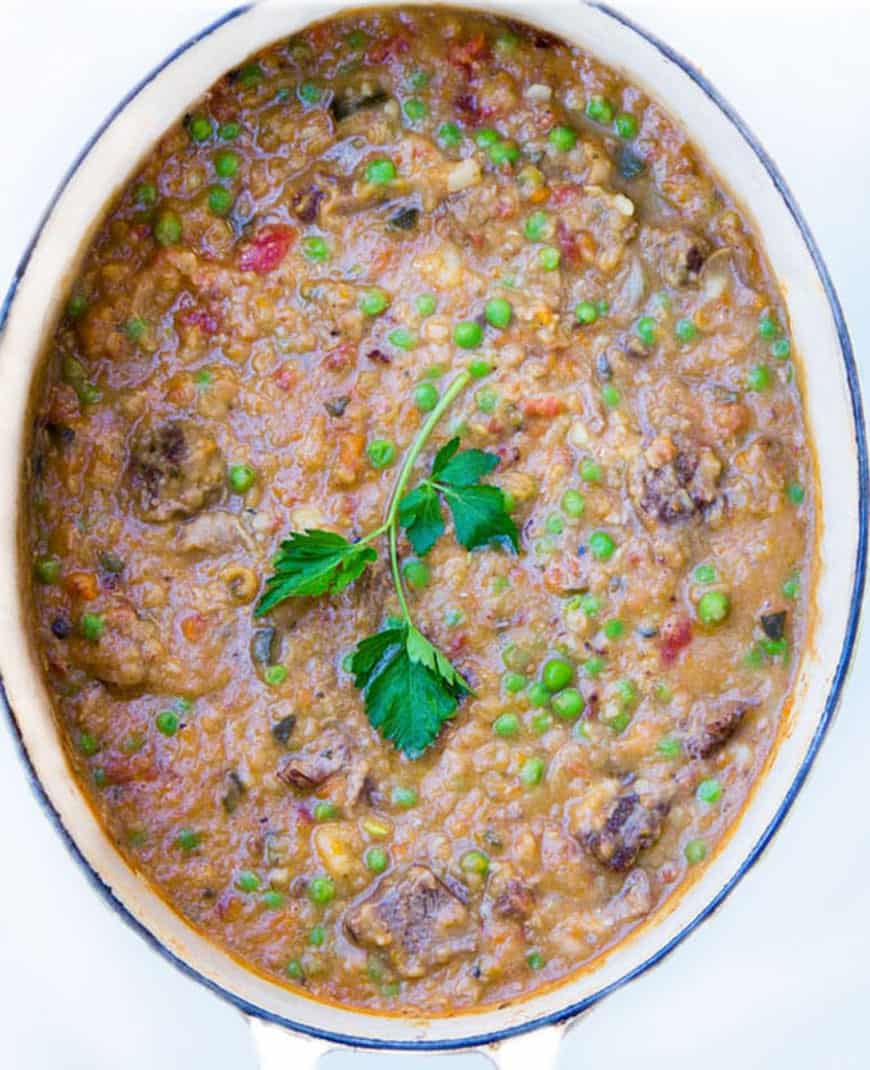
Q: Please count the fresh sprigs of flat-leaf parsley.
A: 1